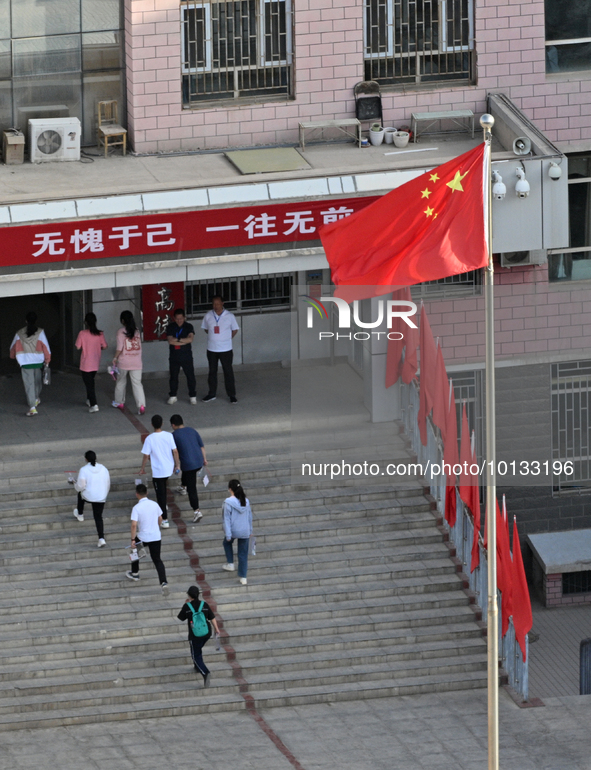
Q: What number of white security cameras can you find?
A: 3